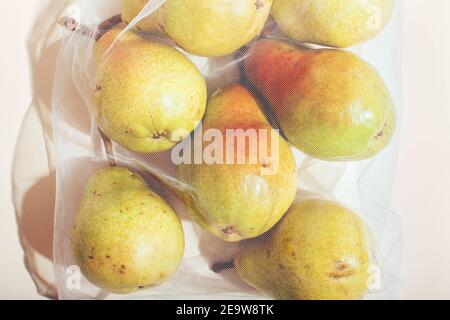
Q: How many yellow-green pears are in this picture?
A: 7